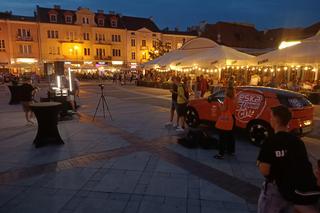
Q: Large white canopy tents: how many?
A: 2